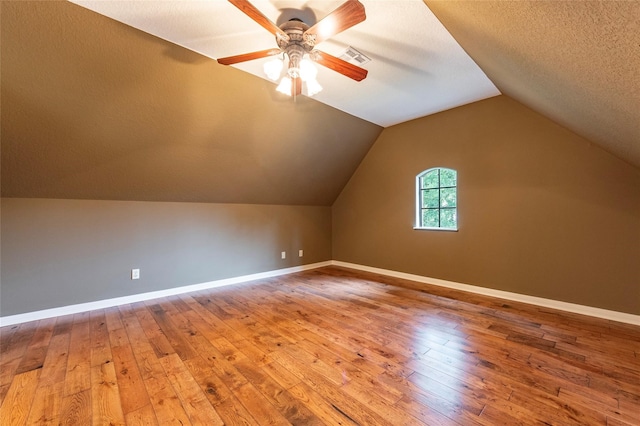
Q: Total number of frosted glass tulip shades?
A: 4